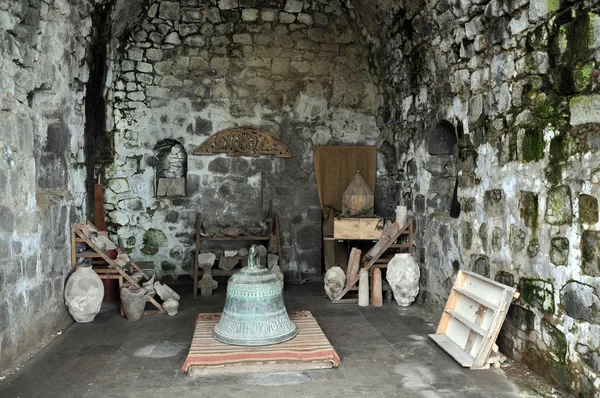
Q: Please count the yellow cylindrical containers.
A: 0